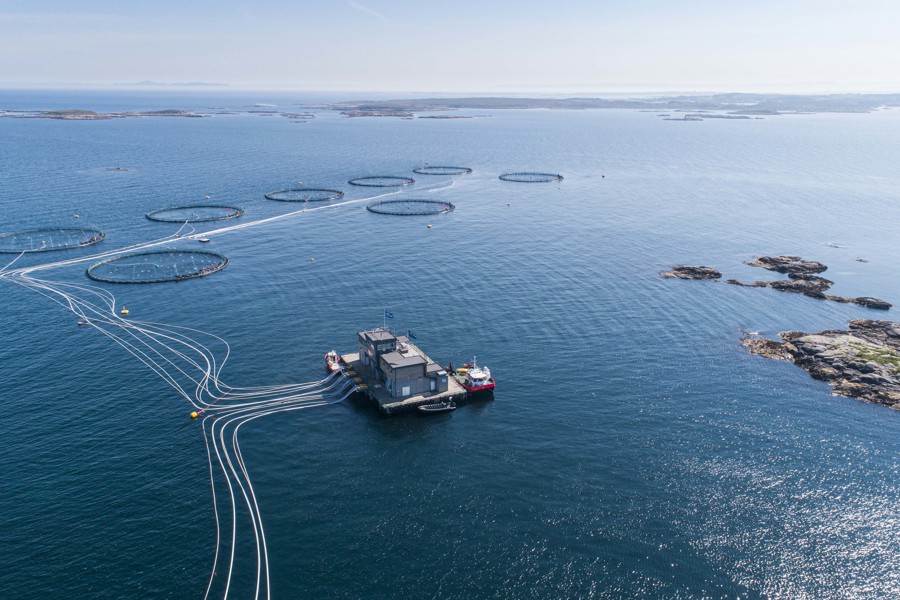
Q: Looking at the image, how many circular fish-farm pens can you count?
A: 8